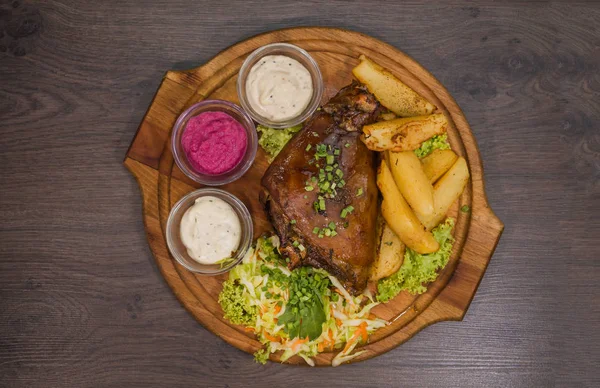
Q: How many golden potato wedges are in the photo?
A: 7